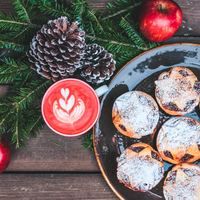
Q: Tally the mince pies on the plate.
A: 5